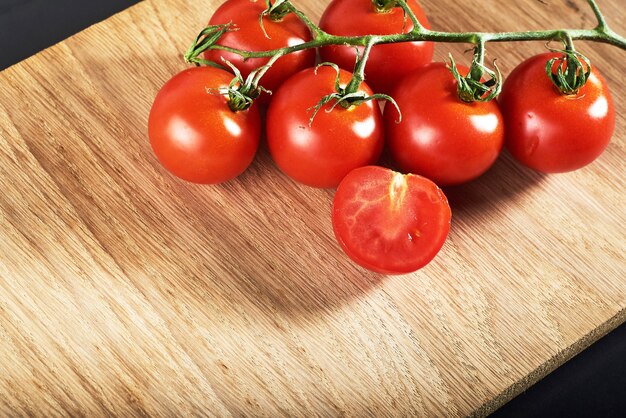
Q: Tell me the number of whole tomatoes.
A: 6